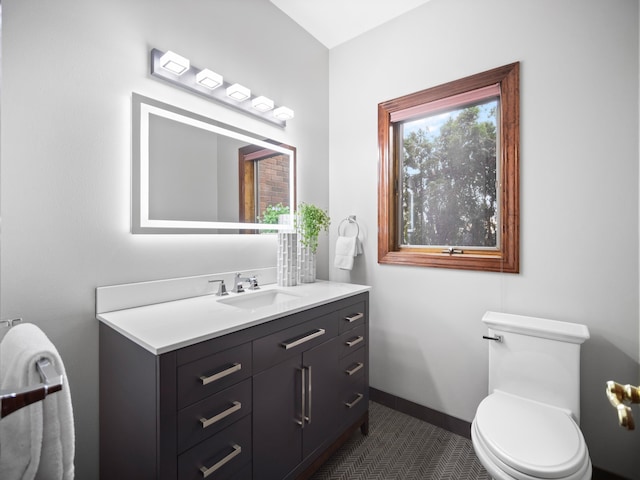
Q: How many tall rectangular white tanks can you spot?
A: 1